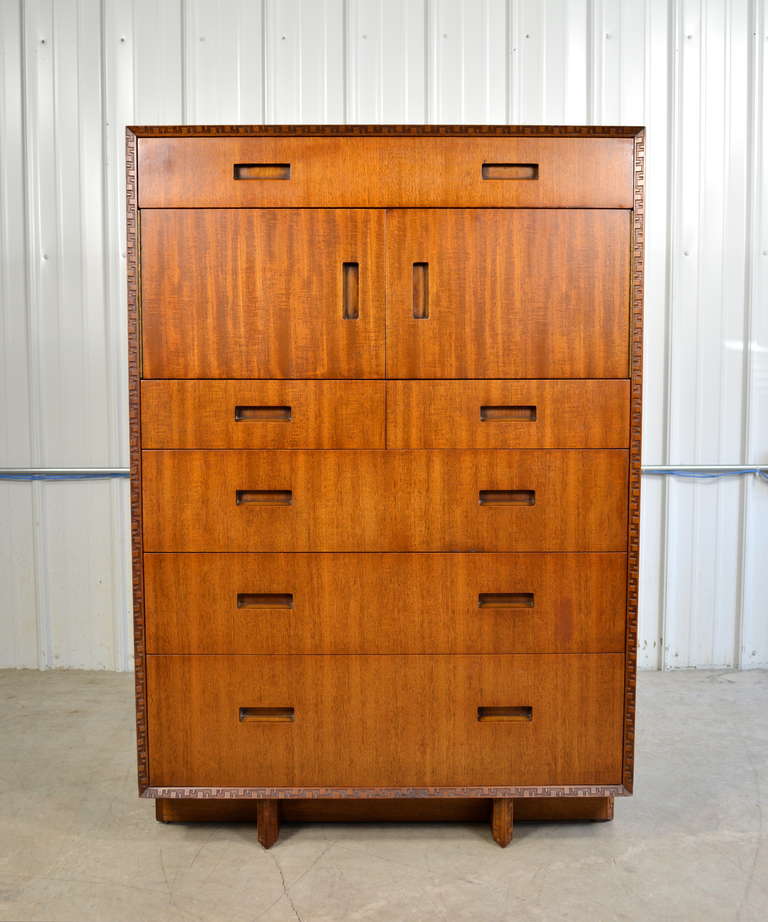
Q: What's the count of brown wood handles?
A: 12